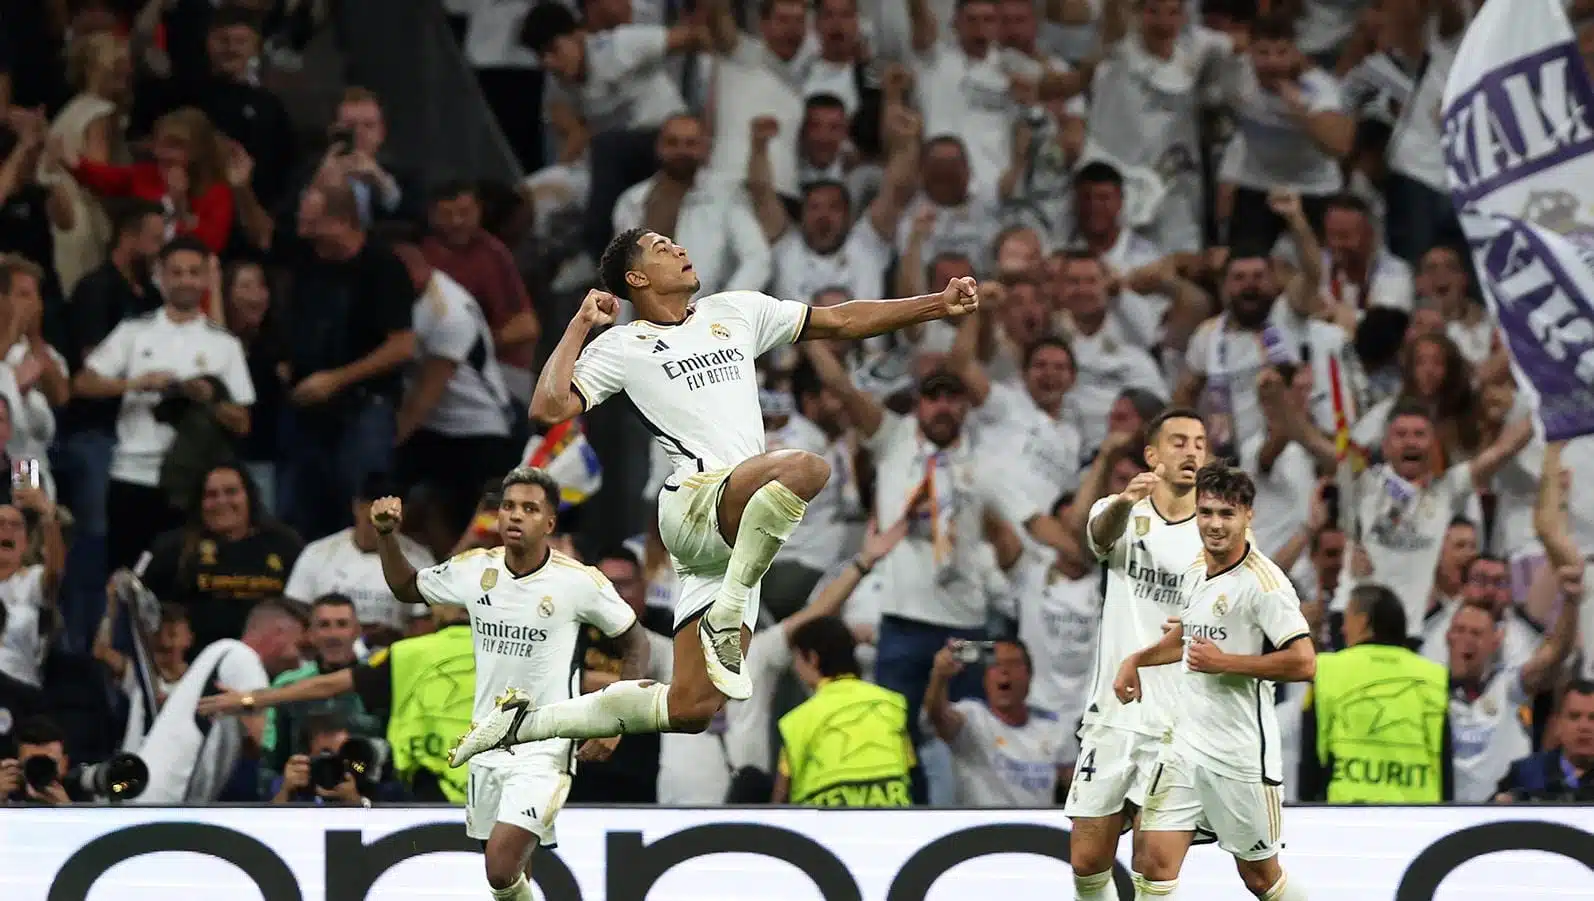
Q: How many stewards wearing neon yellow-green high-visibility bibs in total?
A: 3